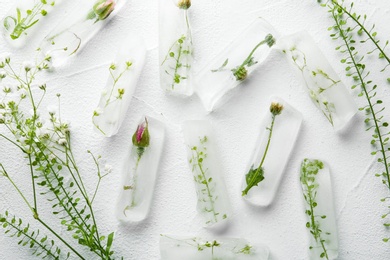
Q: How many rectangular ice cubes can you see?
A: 11